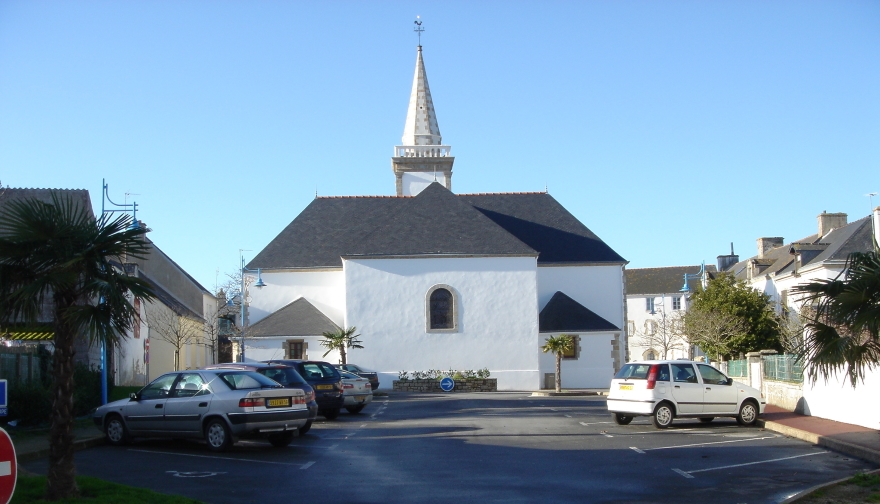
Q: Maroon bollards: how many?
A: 0